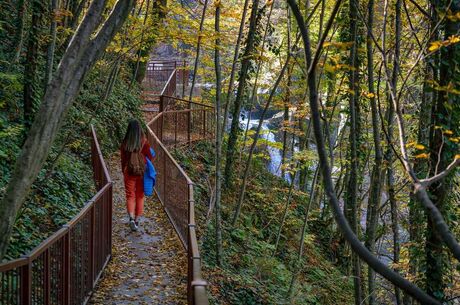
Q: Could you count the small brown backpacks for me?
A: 1